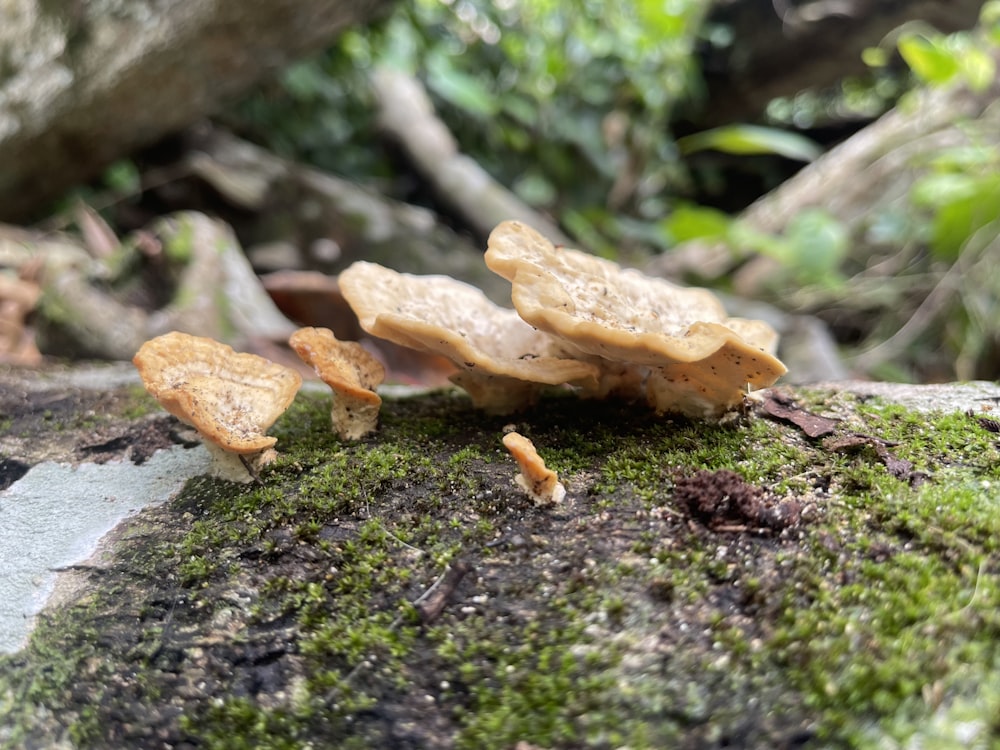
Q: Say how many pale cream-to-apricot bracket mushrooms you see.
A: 5